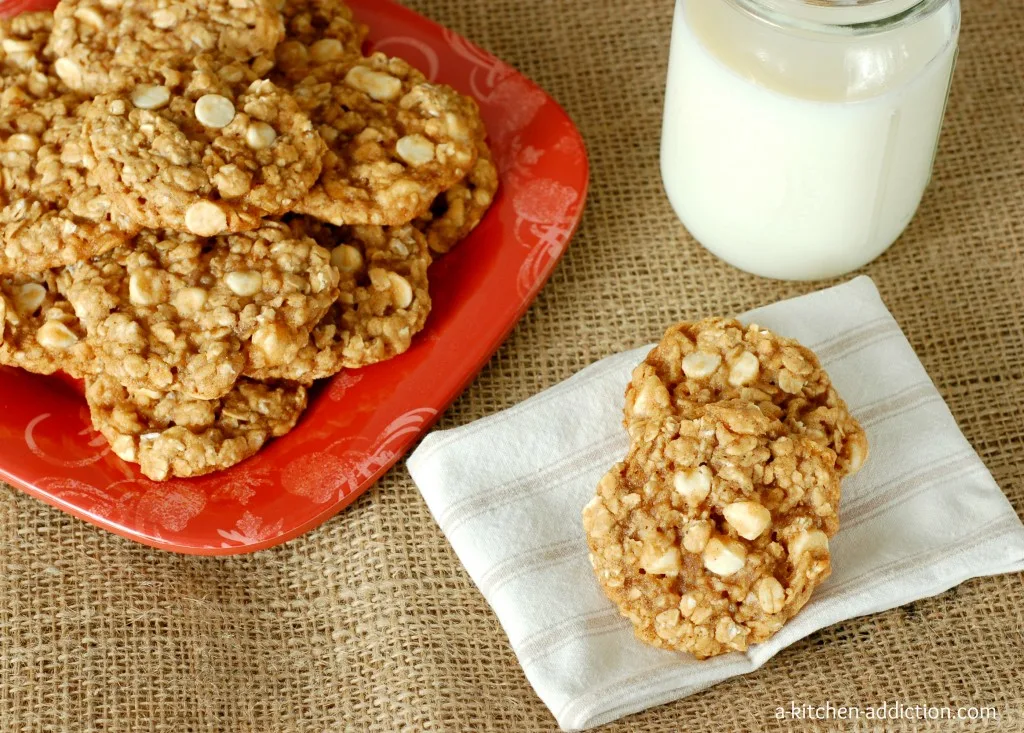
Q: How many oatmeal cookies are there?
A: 13